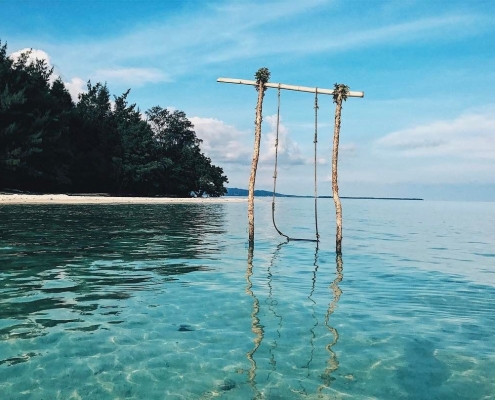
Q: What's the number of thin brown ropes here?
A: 2